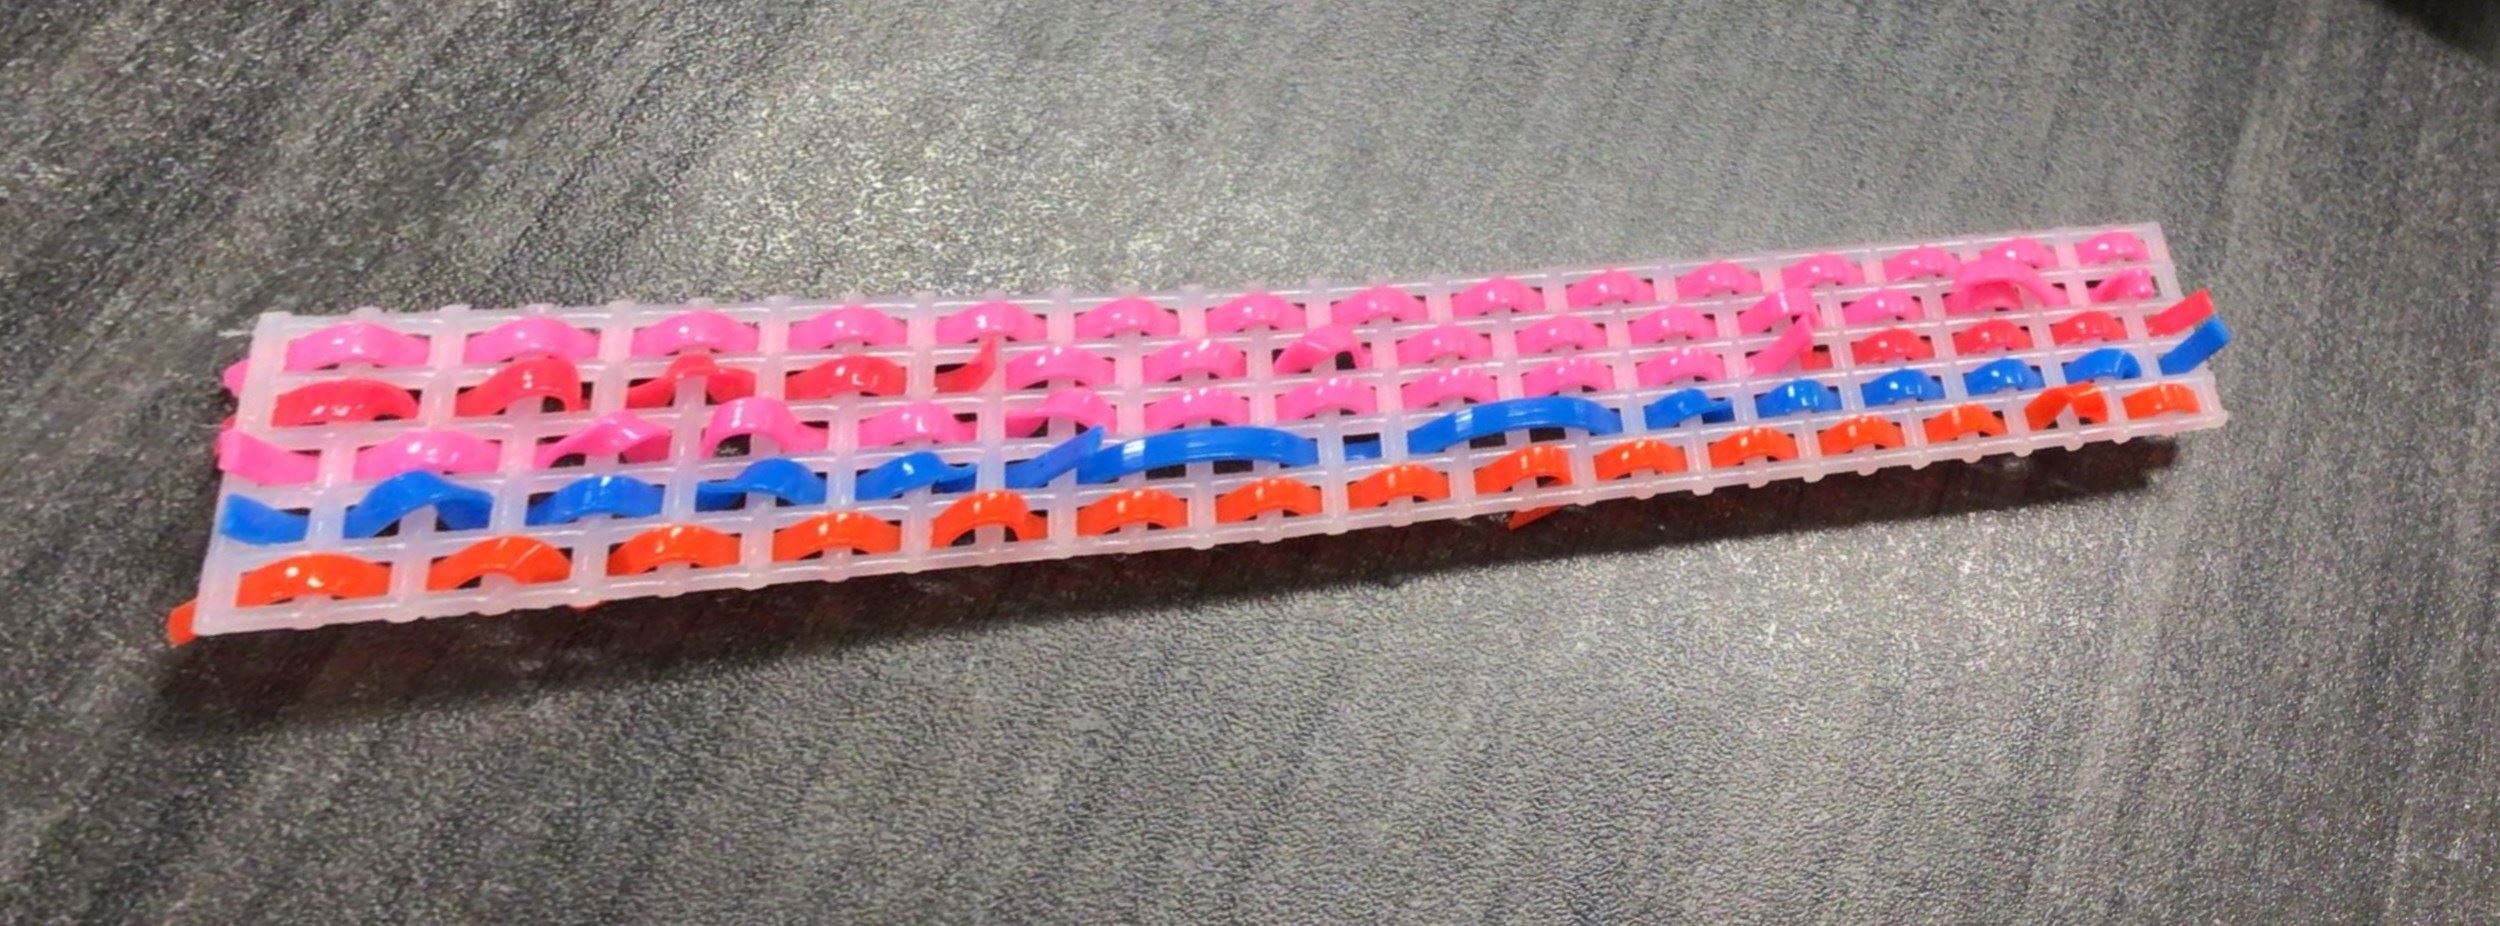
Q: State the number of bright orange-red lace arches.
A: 15